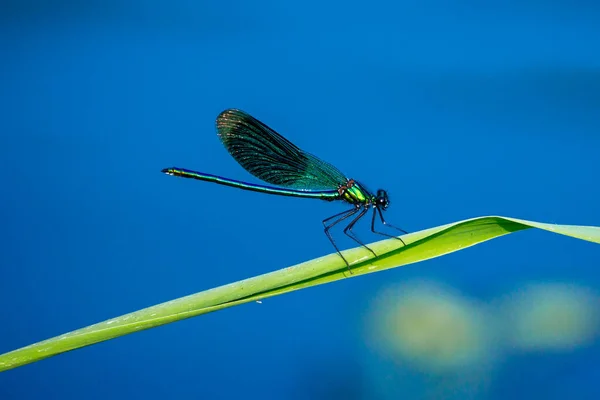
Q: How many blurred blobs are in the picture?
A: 2